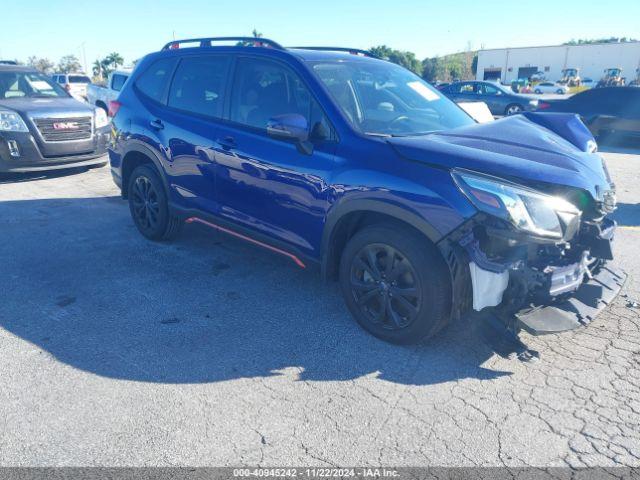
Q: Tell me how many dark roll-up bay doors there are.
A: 2